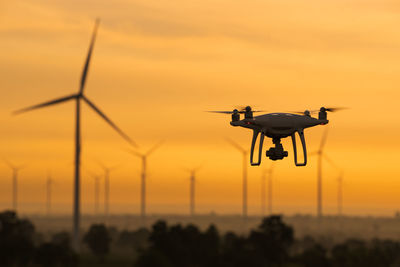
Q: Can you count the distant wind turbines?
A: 11